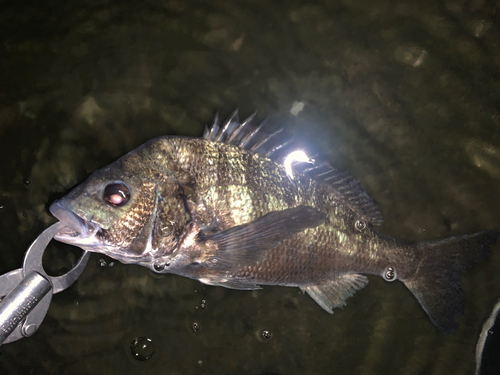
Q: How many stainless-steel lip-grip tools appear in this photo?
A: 1